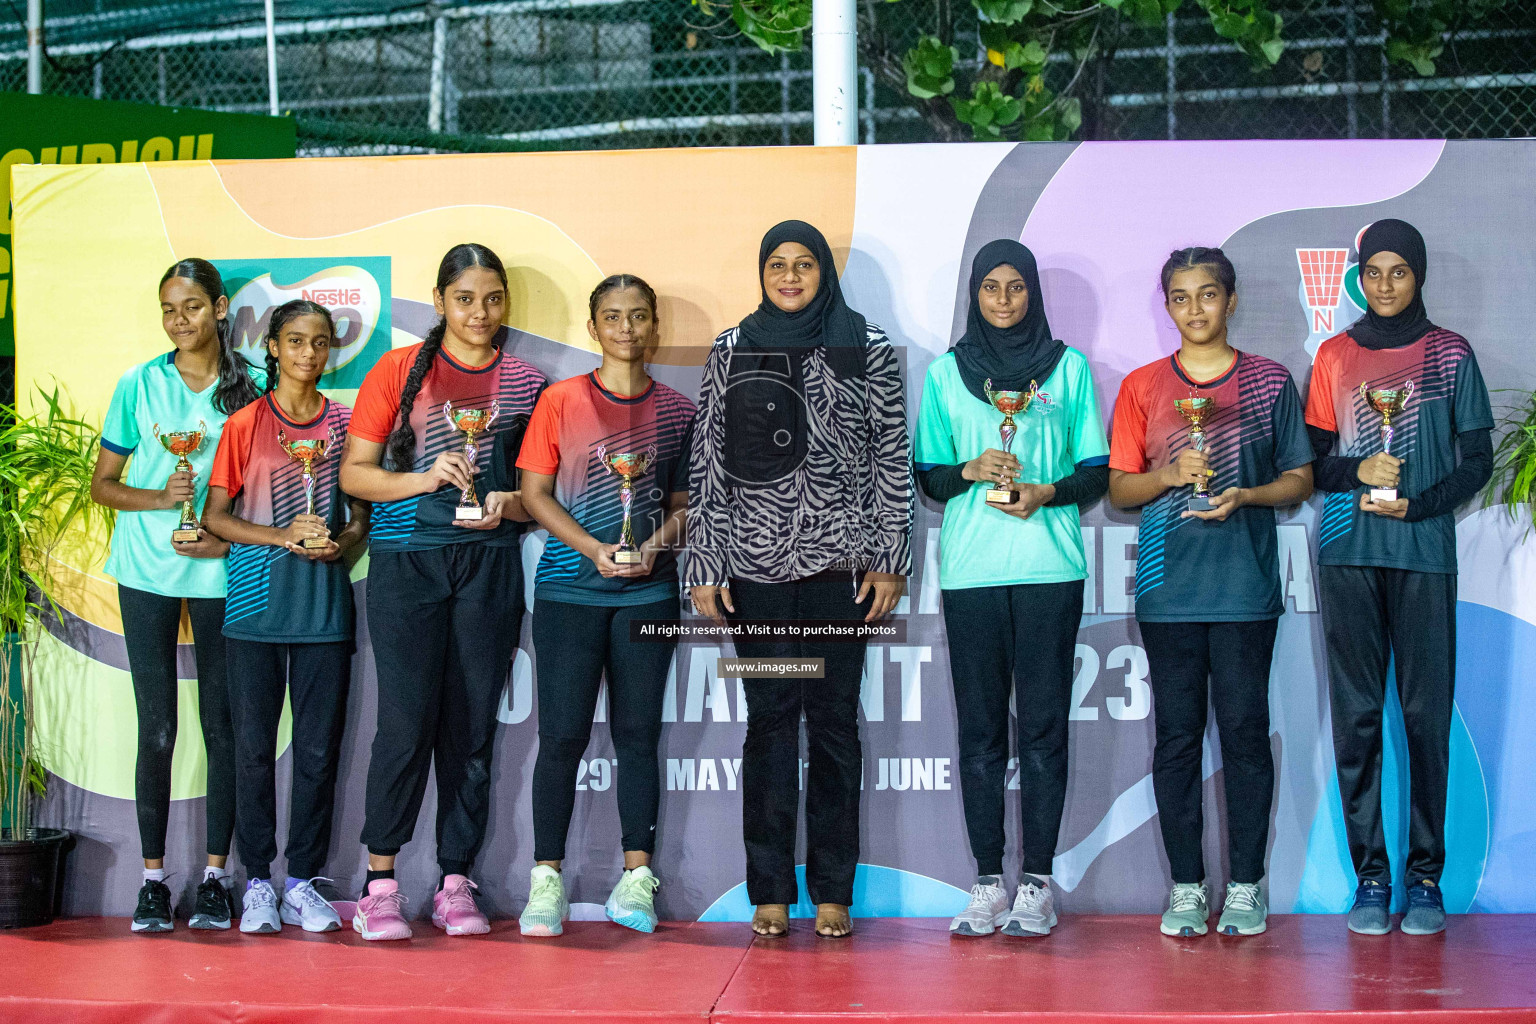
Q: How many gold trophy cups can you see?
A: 7